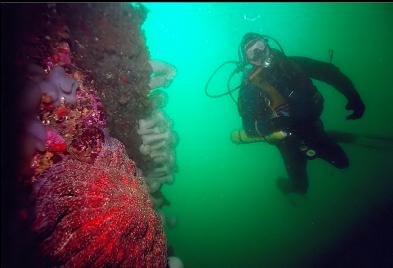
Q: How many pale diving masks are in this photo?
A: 1